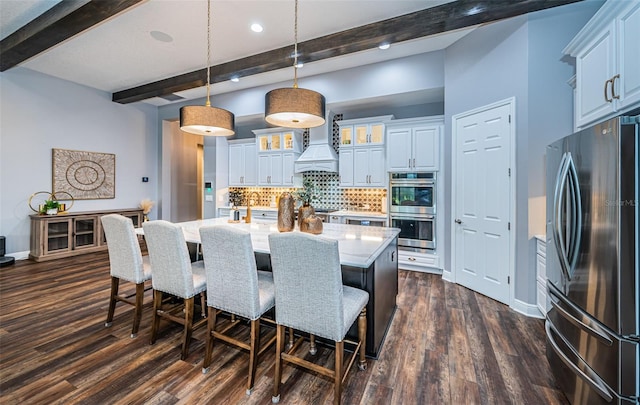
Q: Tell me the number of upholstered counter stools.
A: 4